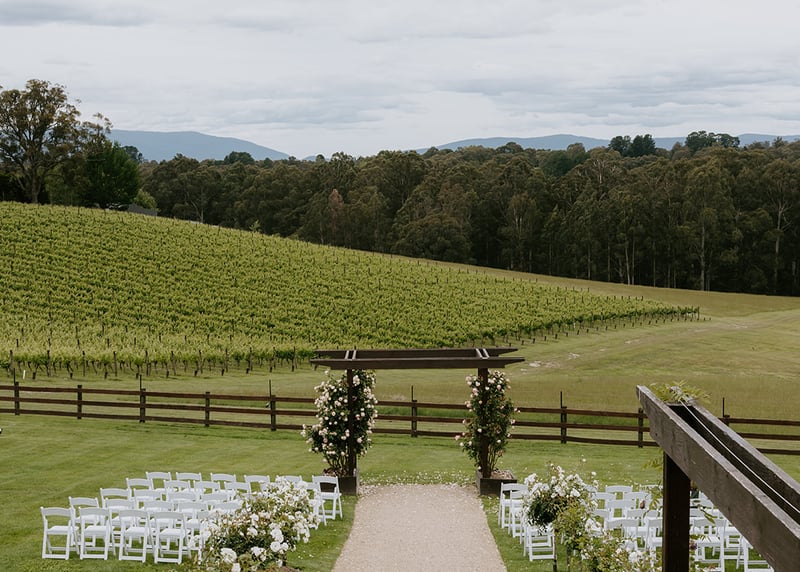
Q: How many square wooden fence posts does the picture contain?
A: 9